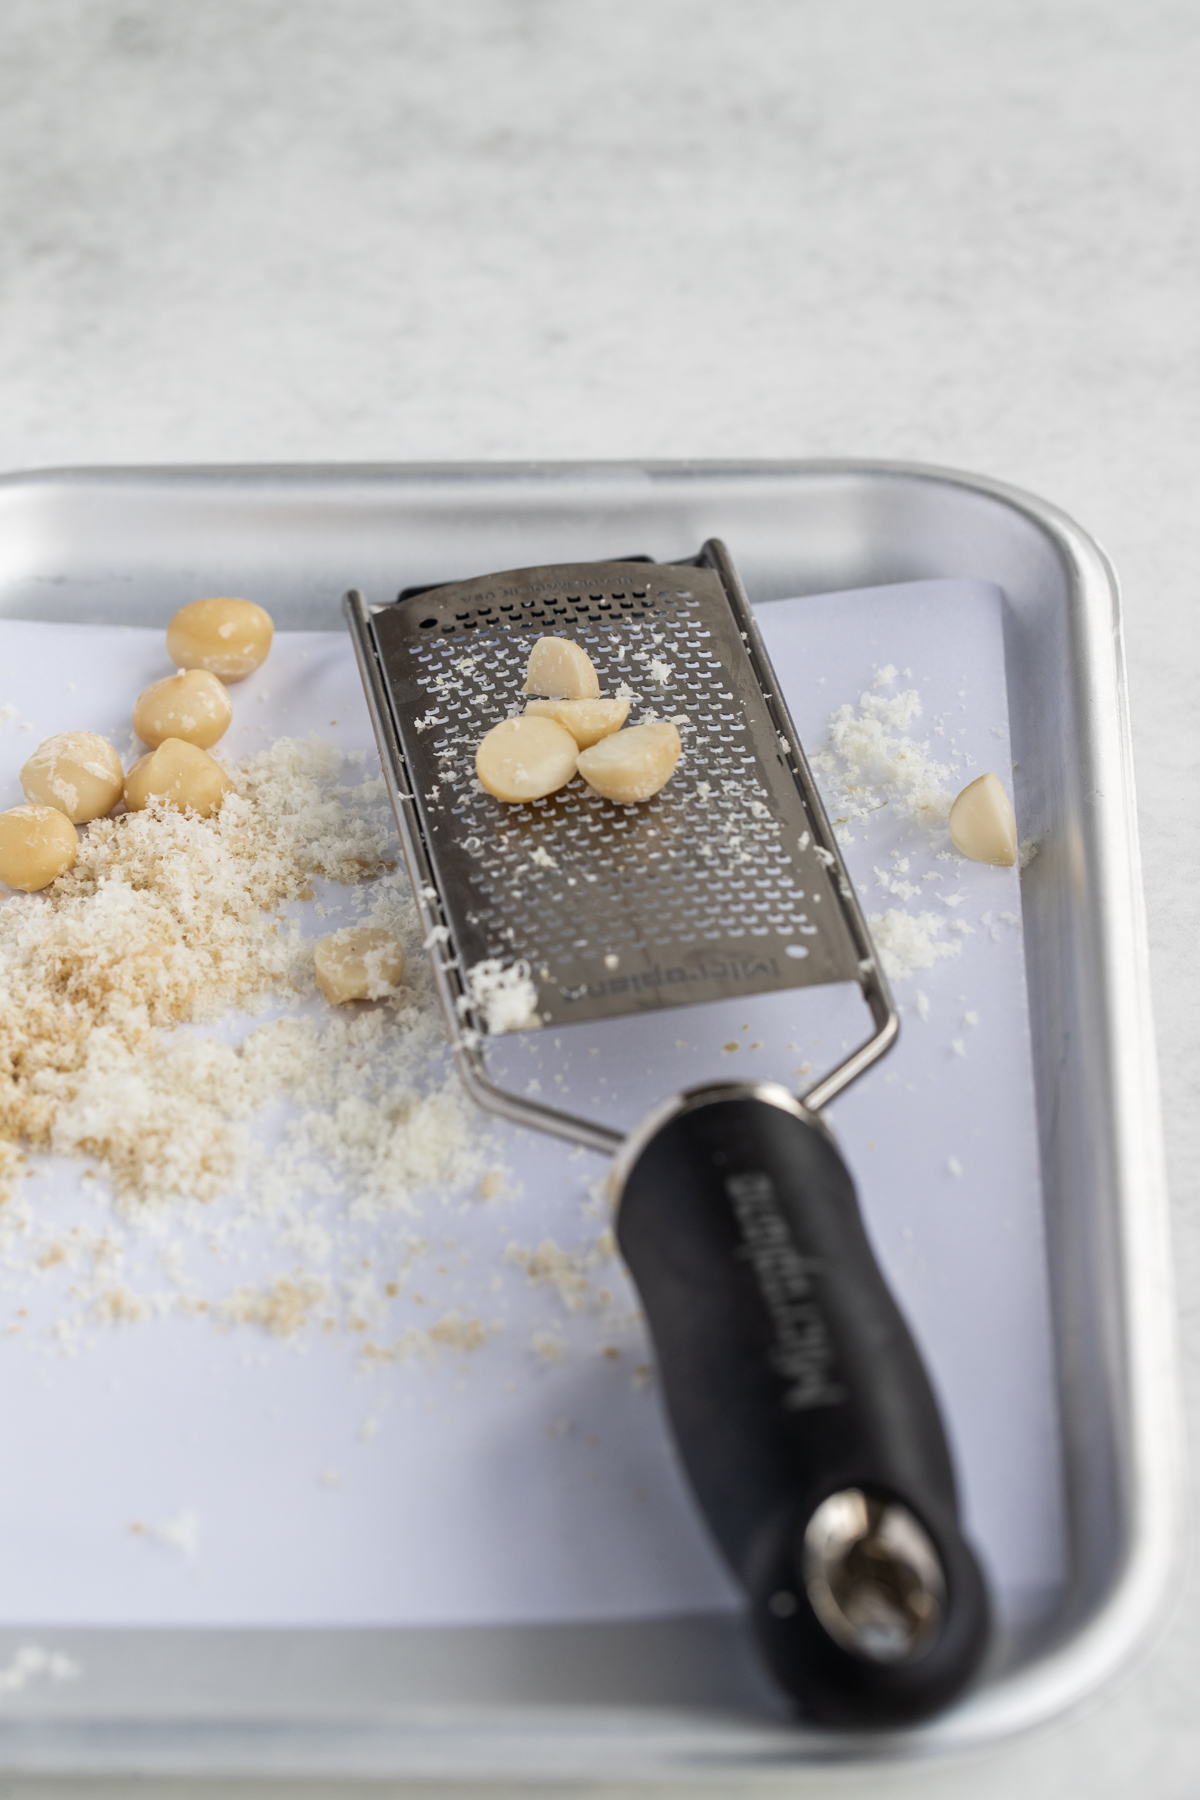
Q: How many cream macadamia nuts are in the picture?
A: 11